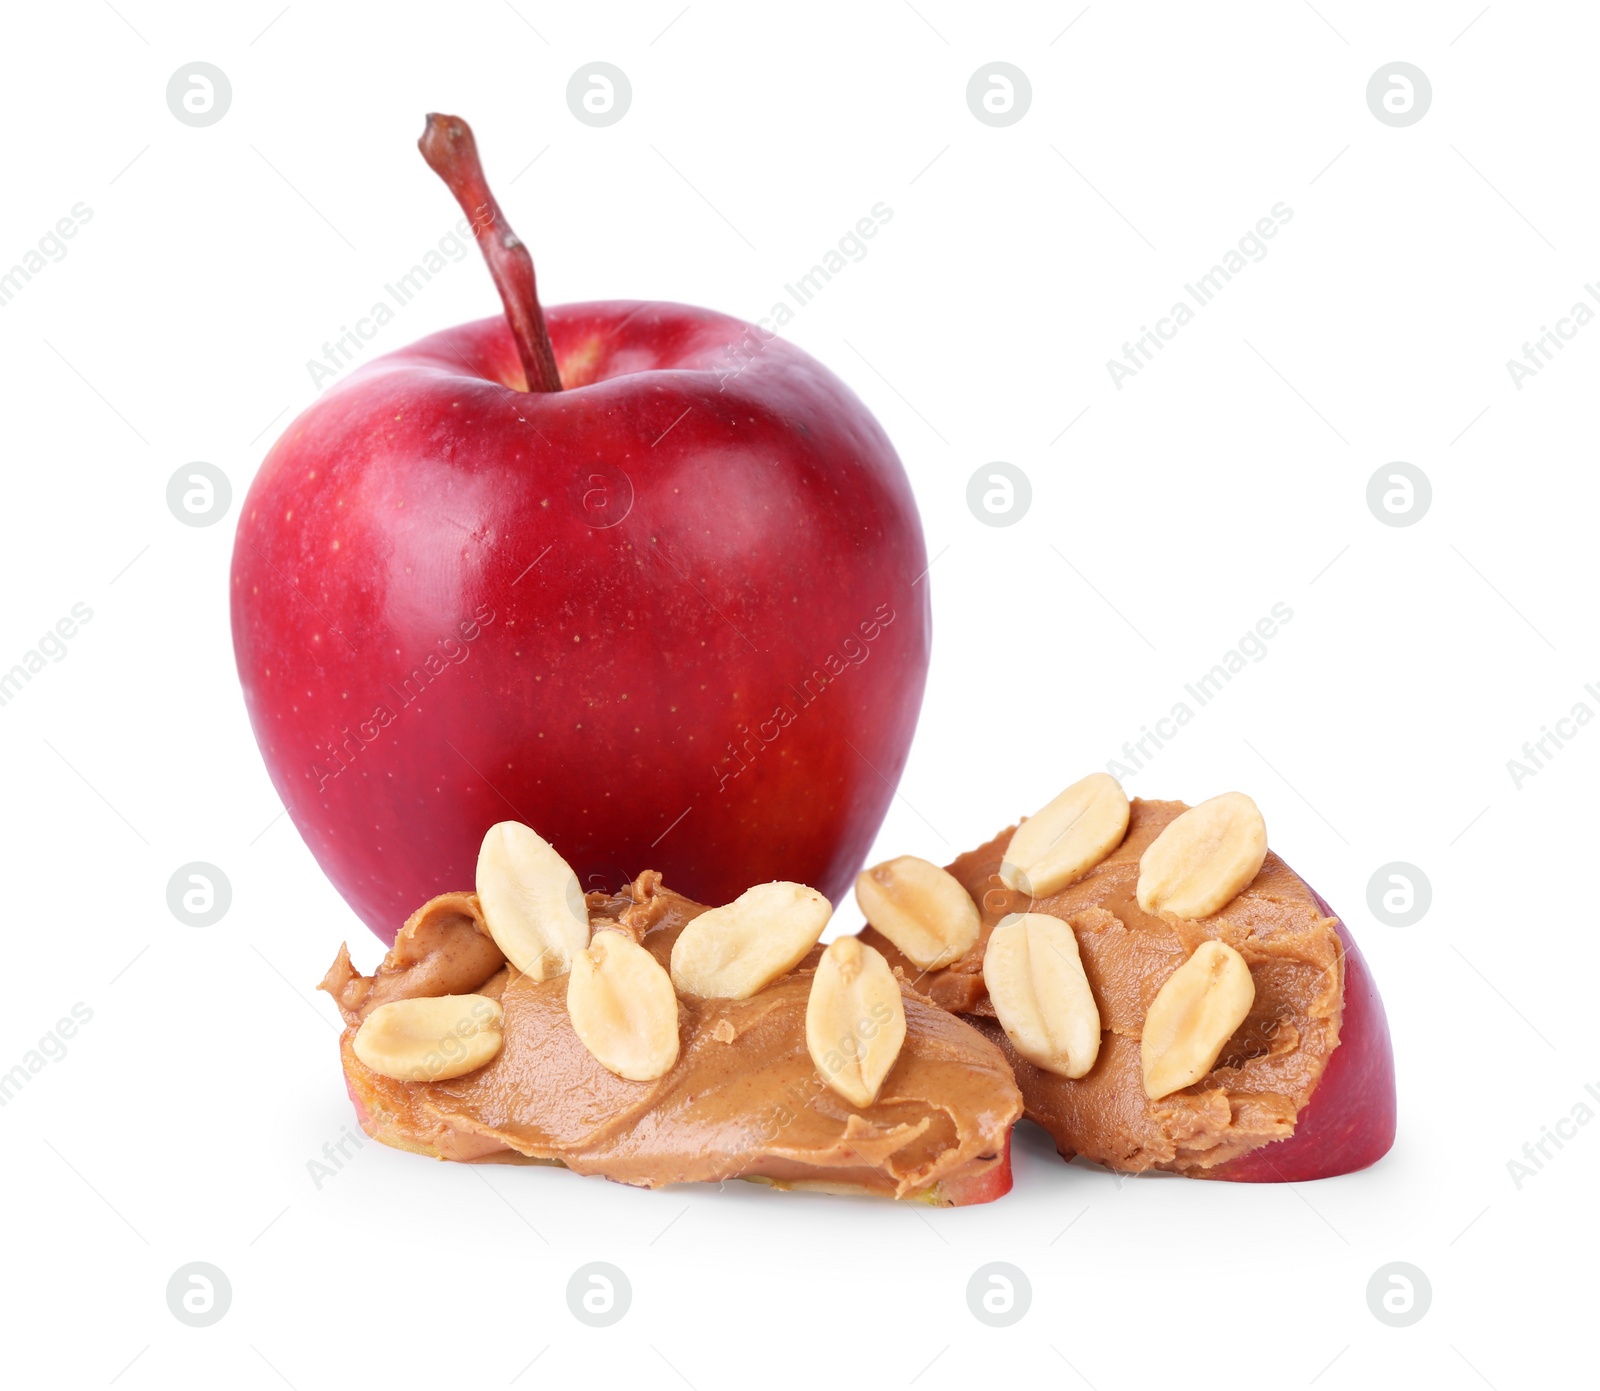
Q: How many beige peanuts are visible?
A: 10